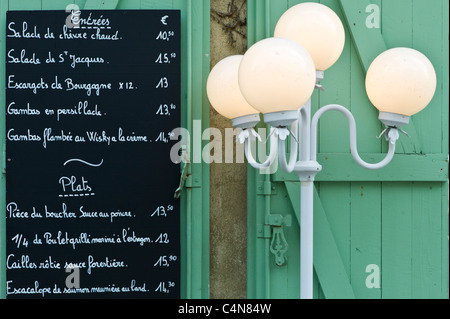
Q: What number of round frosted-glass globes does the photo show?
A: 4